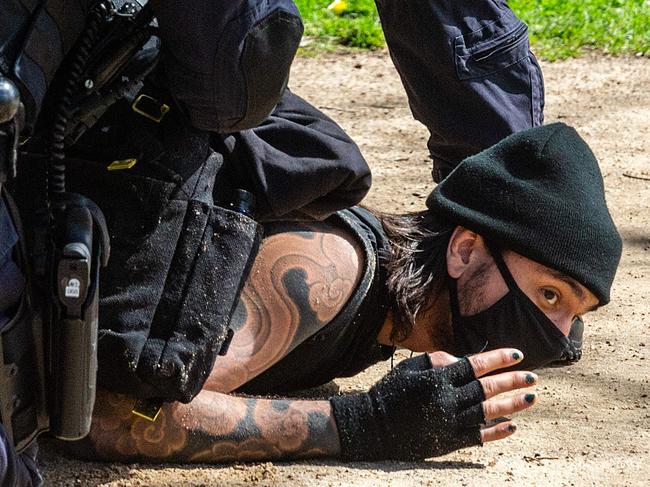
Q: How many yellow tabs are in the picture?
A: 3